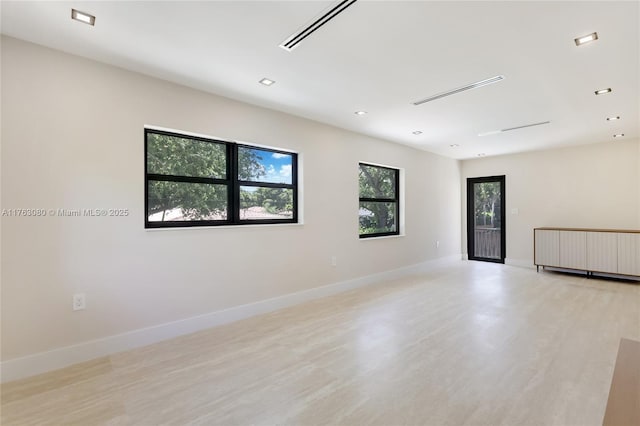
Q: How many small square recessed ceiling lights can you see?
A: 10